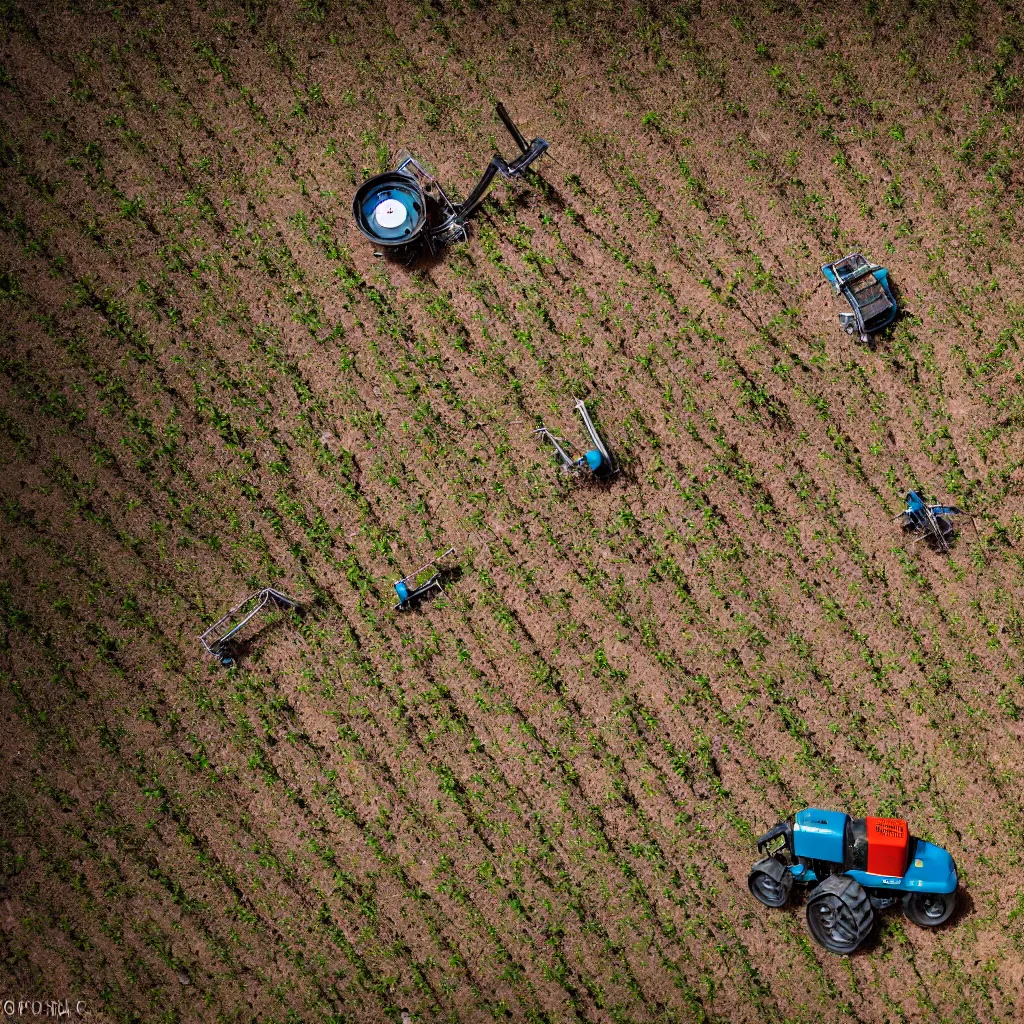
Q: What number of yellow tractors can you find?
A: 0